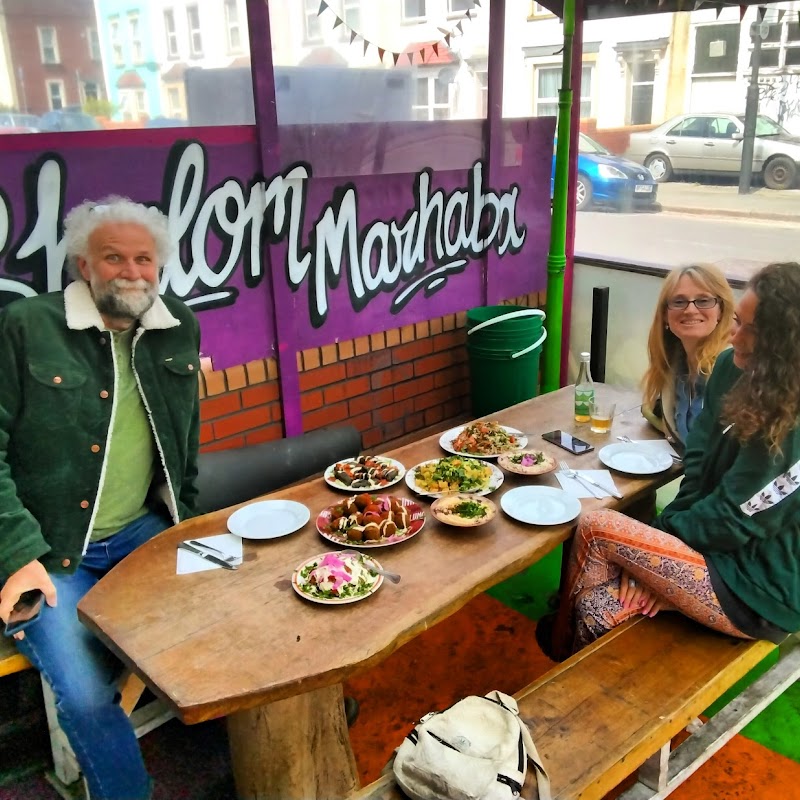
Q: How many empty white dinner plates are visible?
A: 3